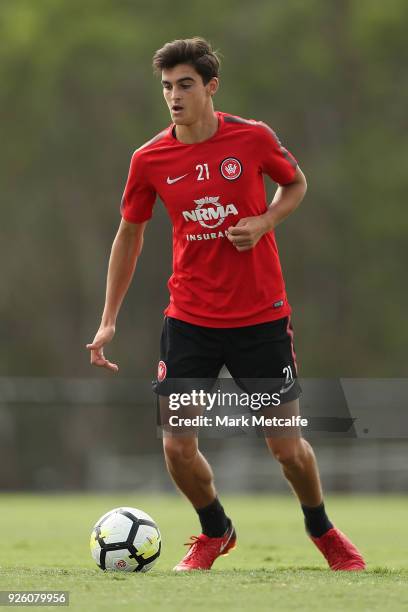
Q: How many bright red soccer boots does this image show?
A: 2